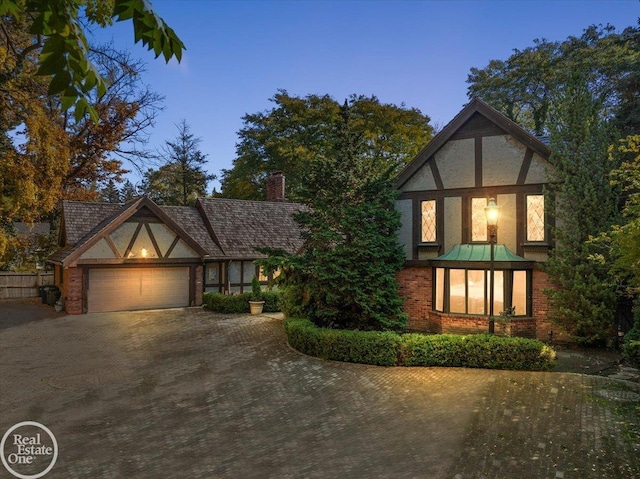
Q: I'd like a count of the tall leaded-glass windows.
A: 3